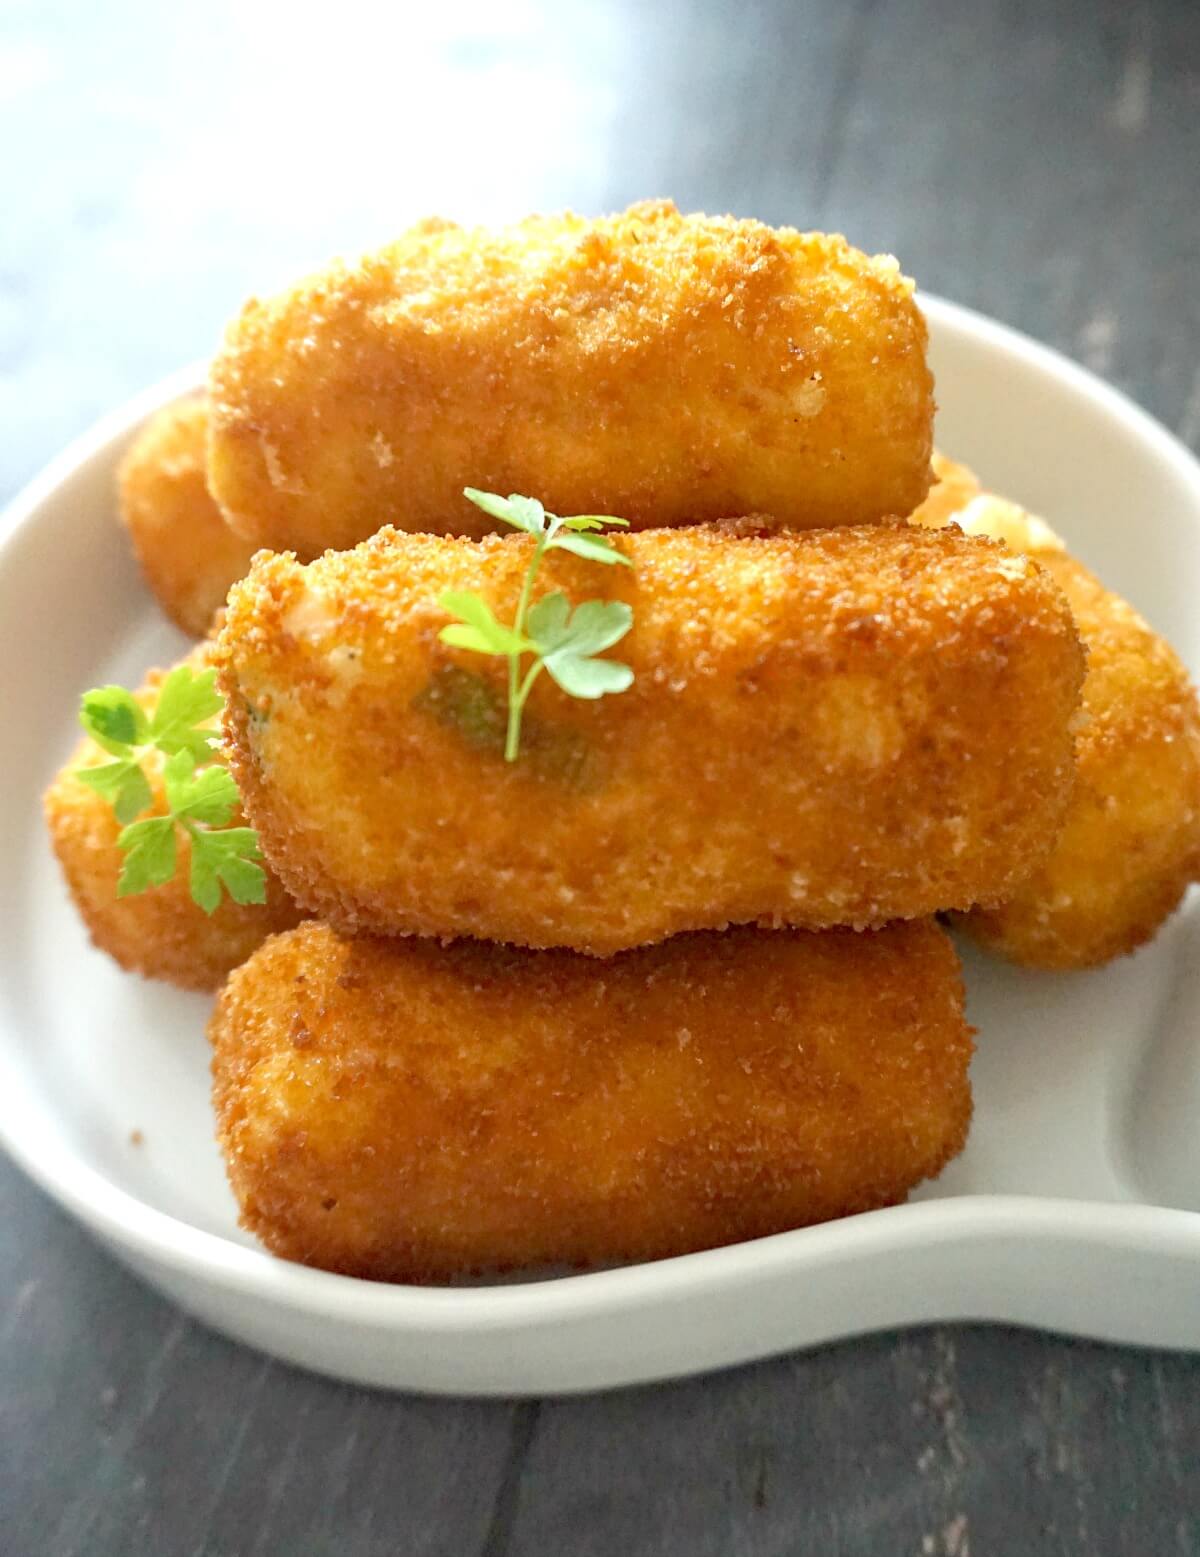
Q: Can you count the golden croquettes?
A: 6